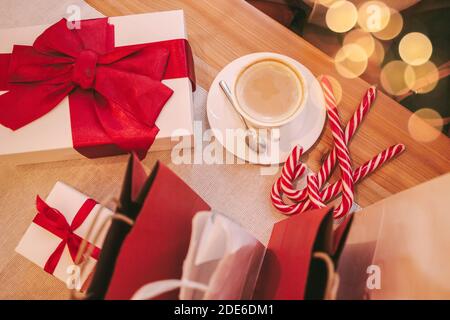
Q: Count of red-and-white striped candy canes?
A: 3